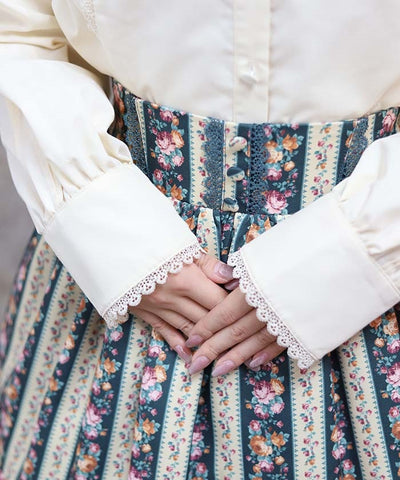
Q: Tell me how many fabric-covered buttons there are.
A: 3